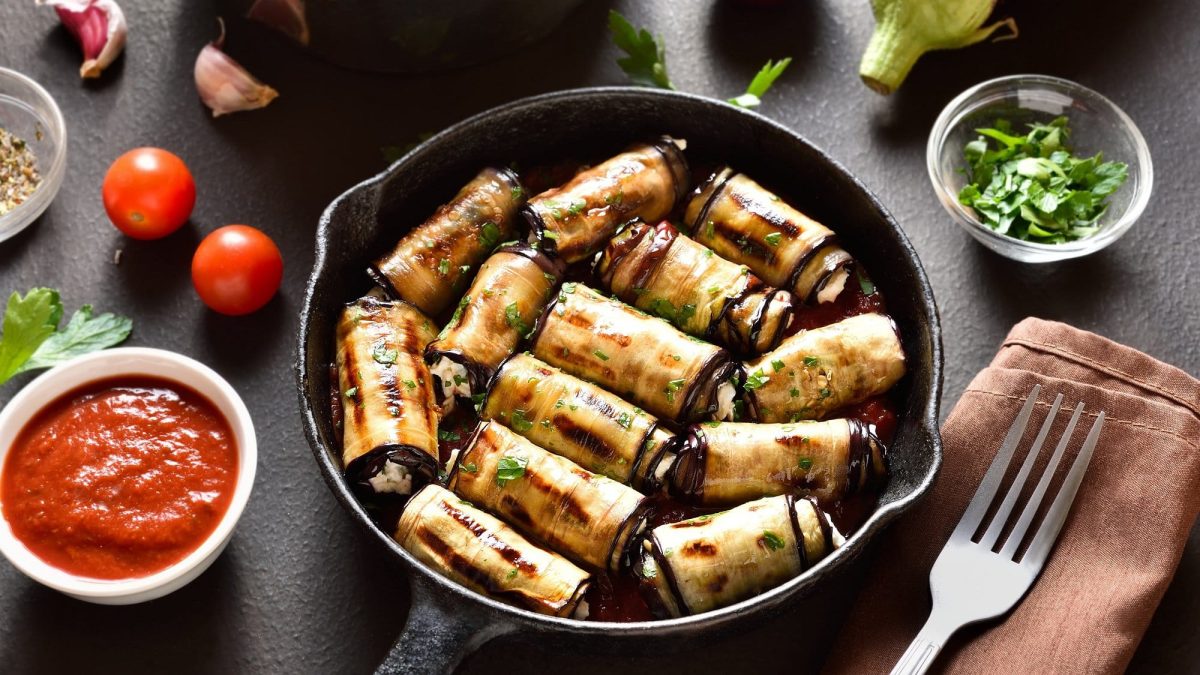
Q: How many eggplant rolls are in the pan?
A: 13